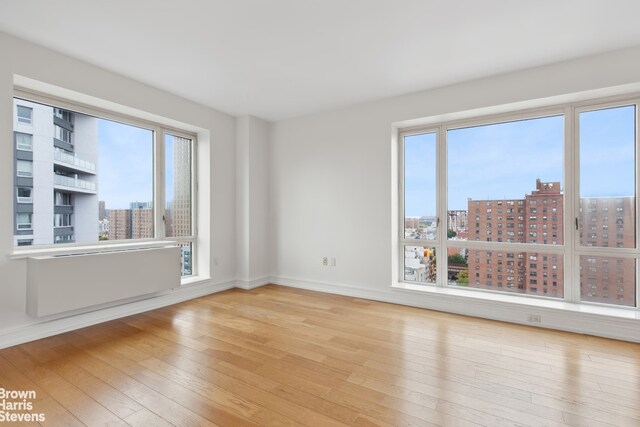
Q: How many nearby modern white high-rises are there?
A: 1